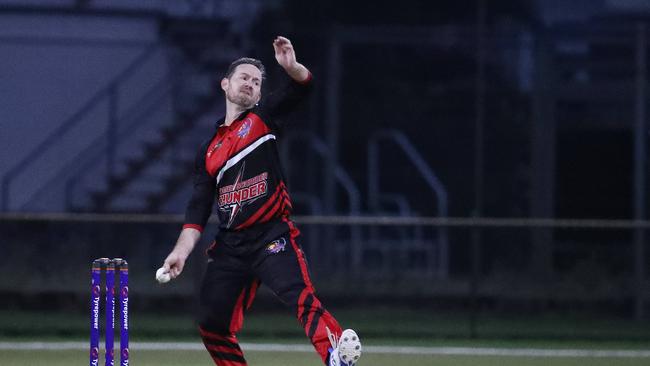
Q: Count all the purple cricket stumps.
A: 3